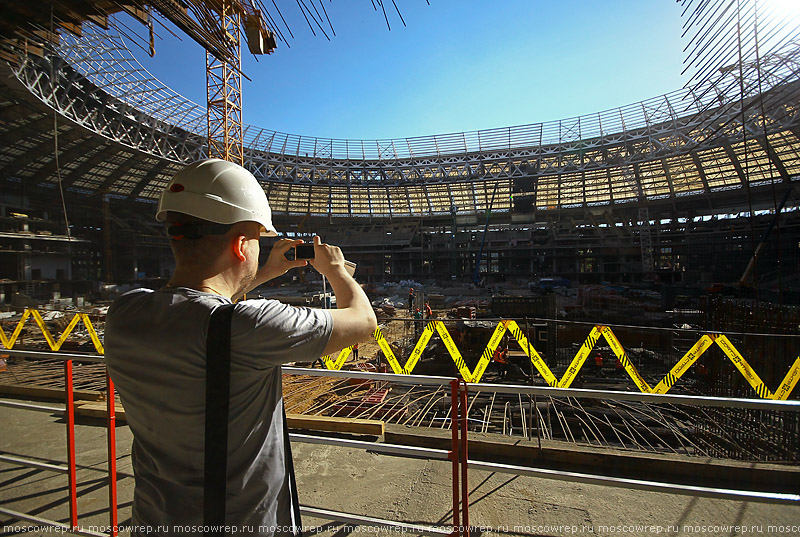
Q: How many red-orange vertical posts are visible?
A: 4